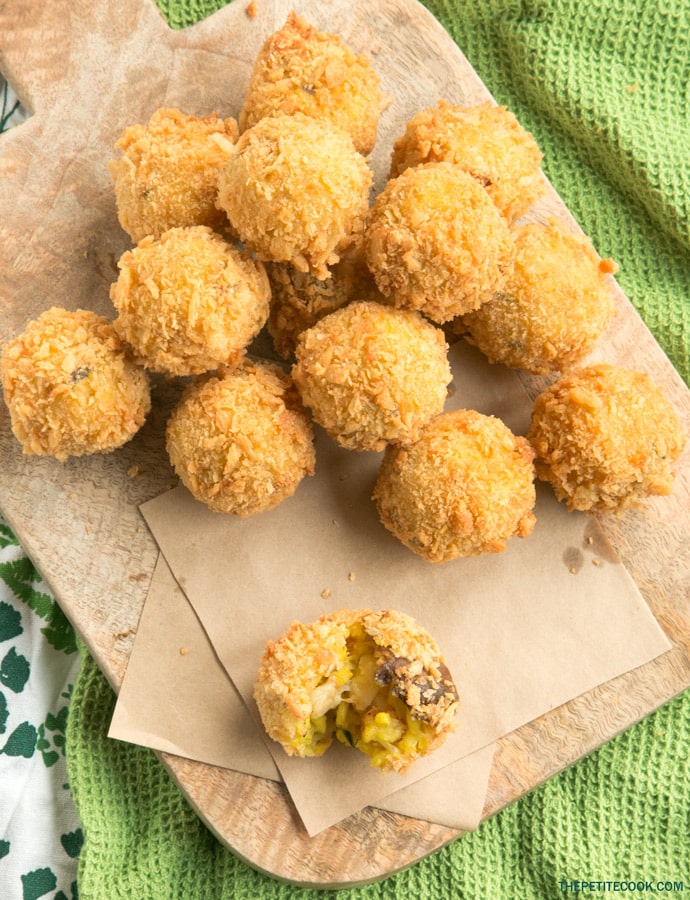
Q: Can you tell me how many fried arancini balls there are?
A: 14